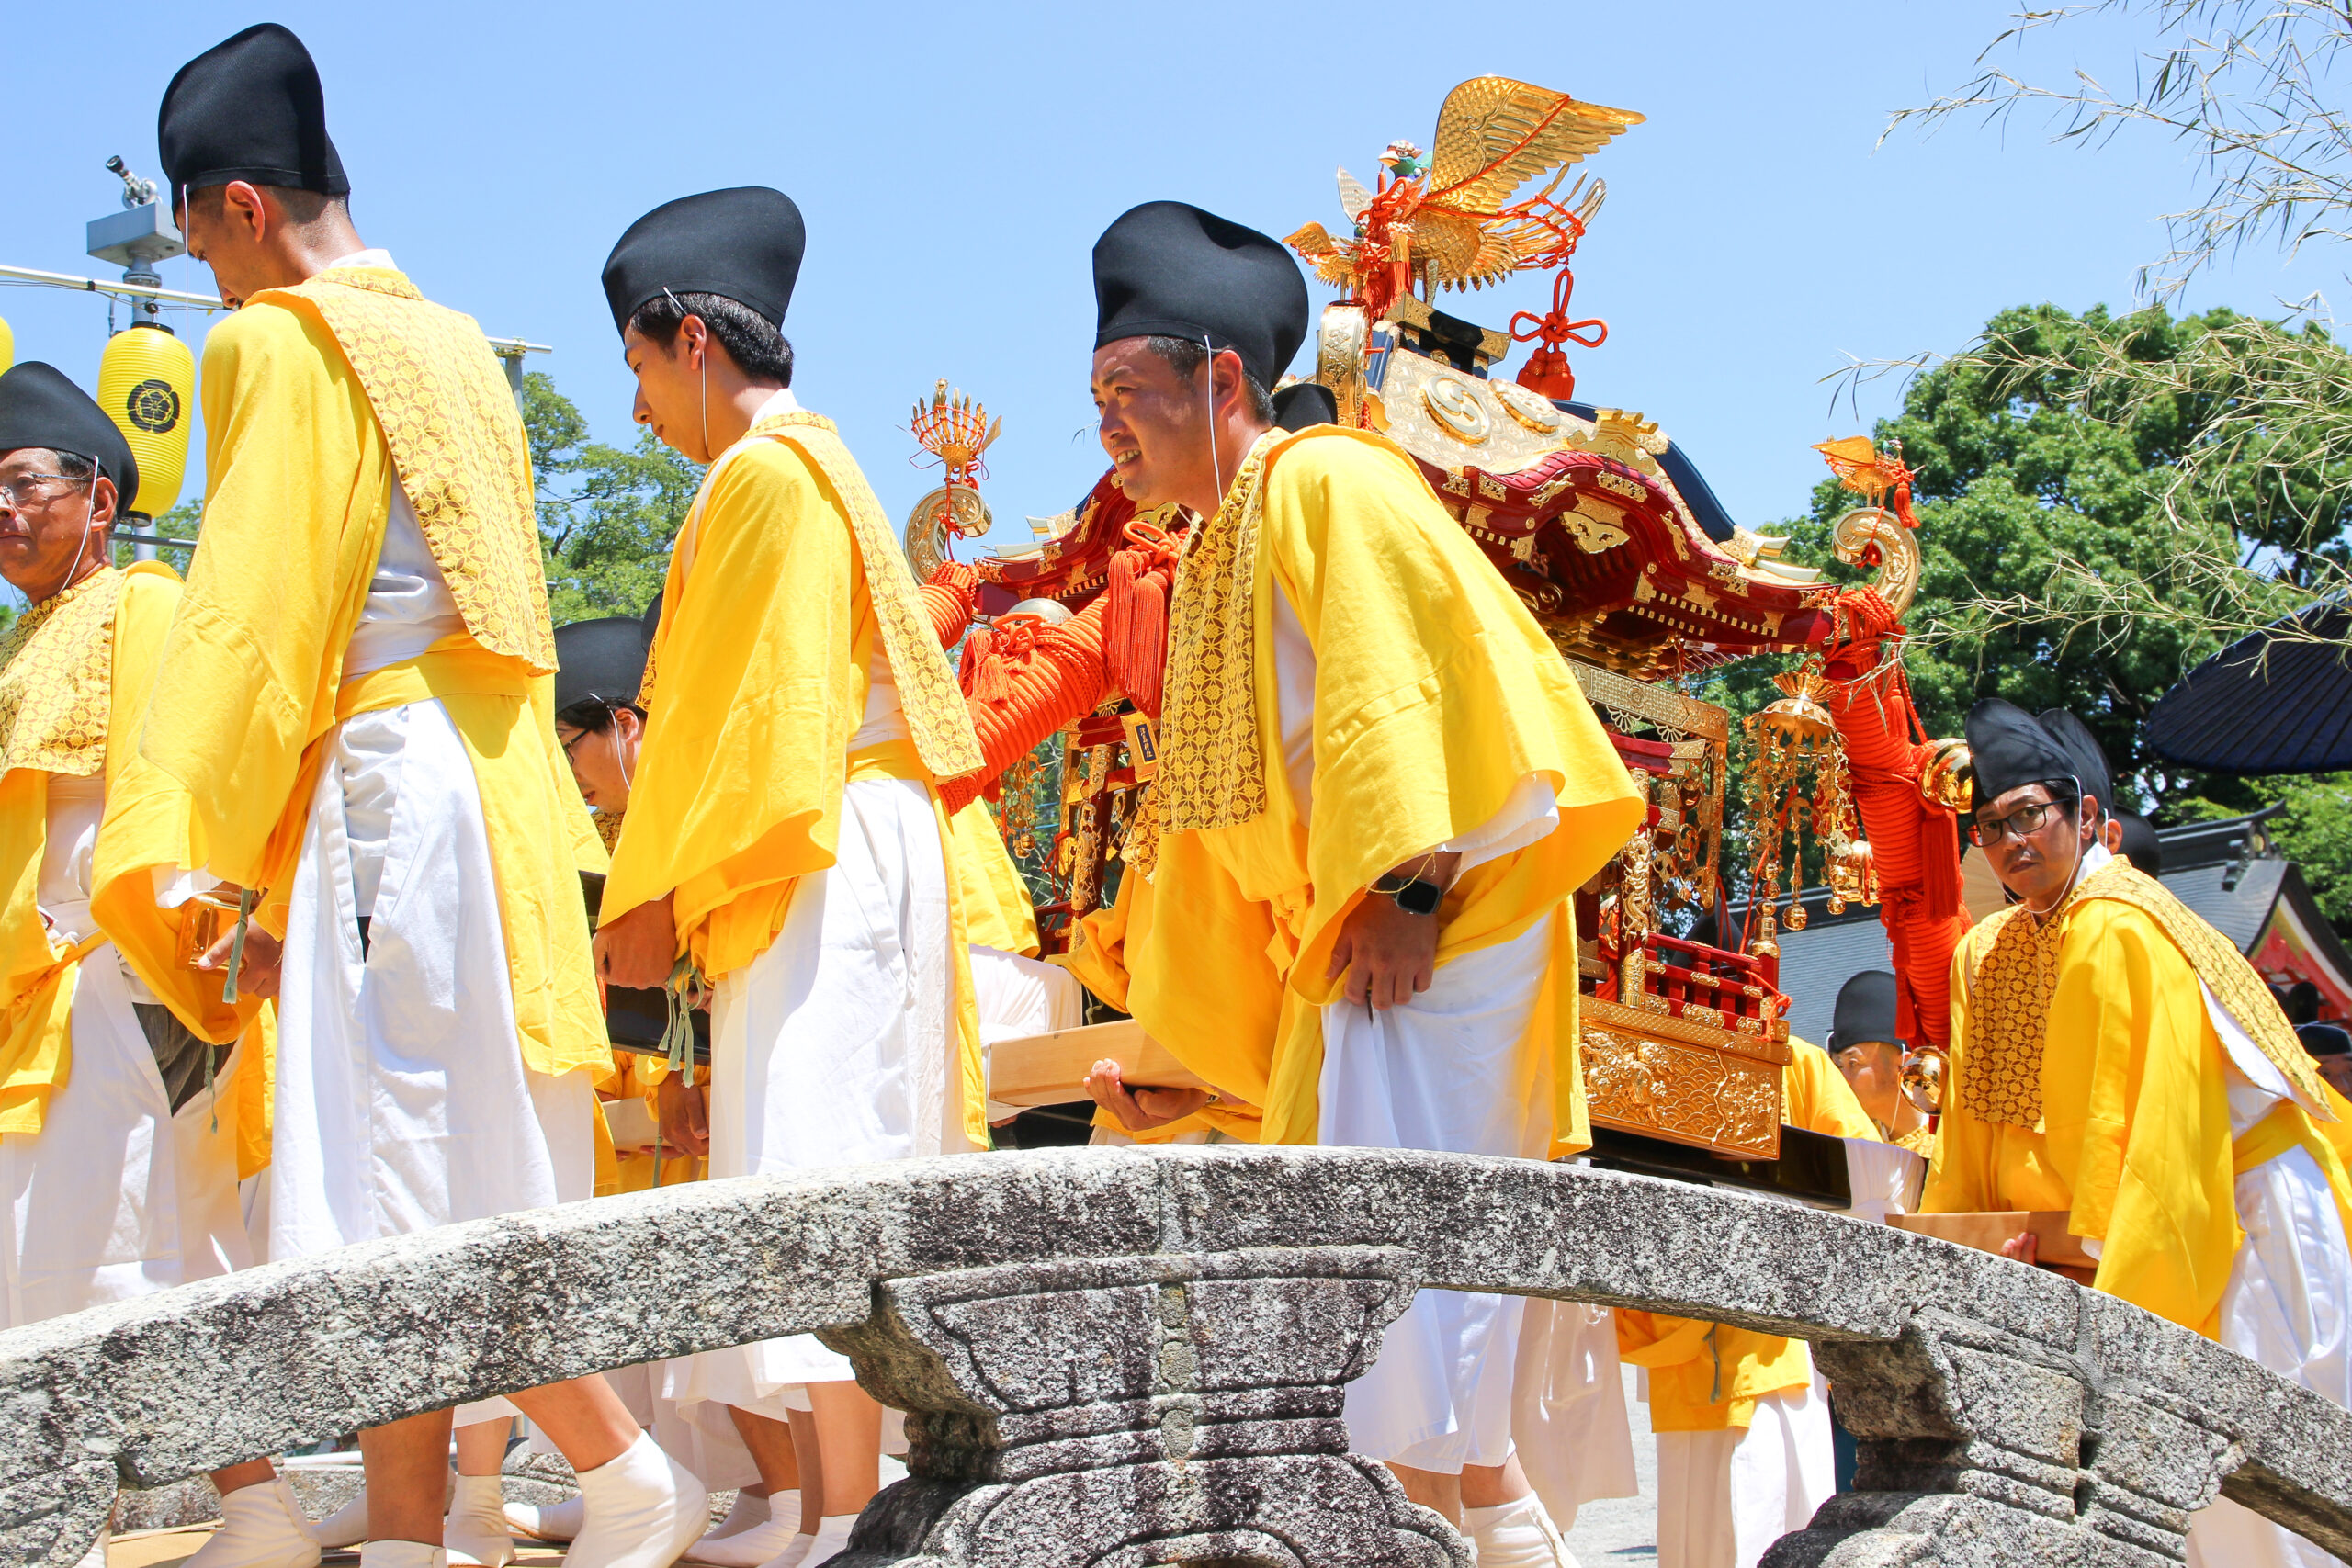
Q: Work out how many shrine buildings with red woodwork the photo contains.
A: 1